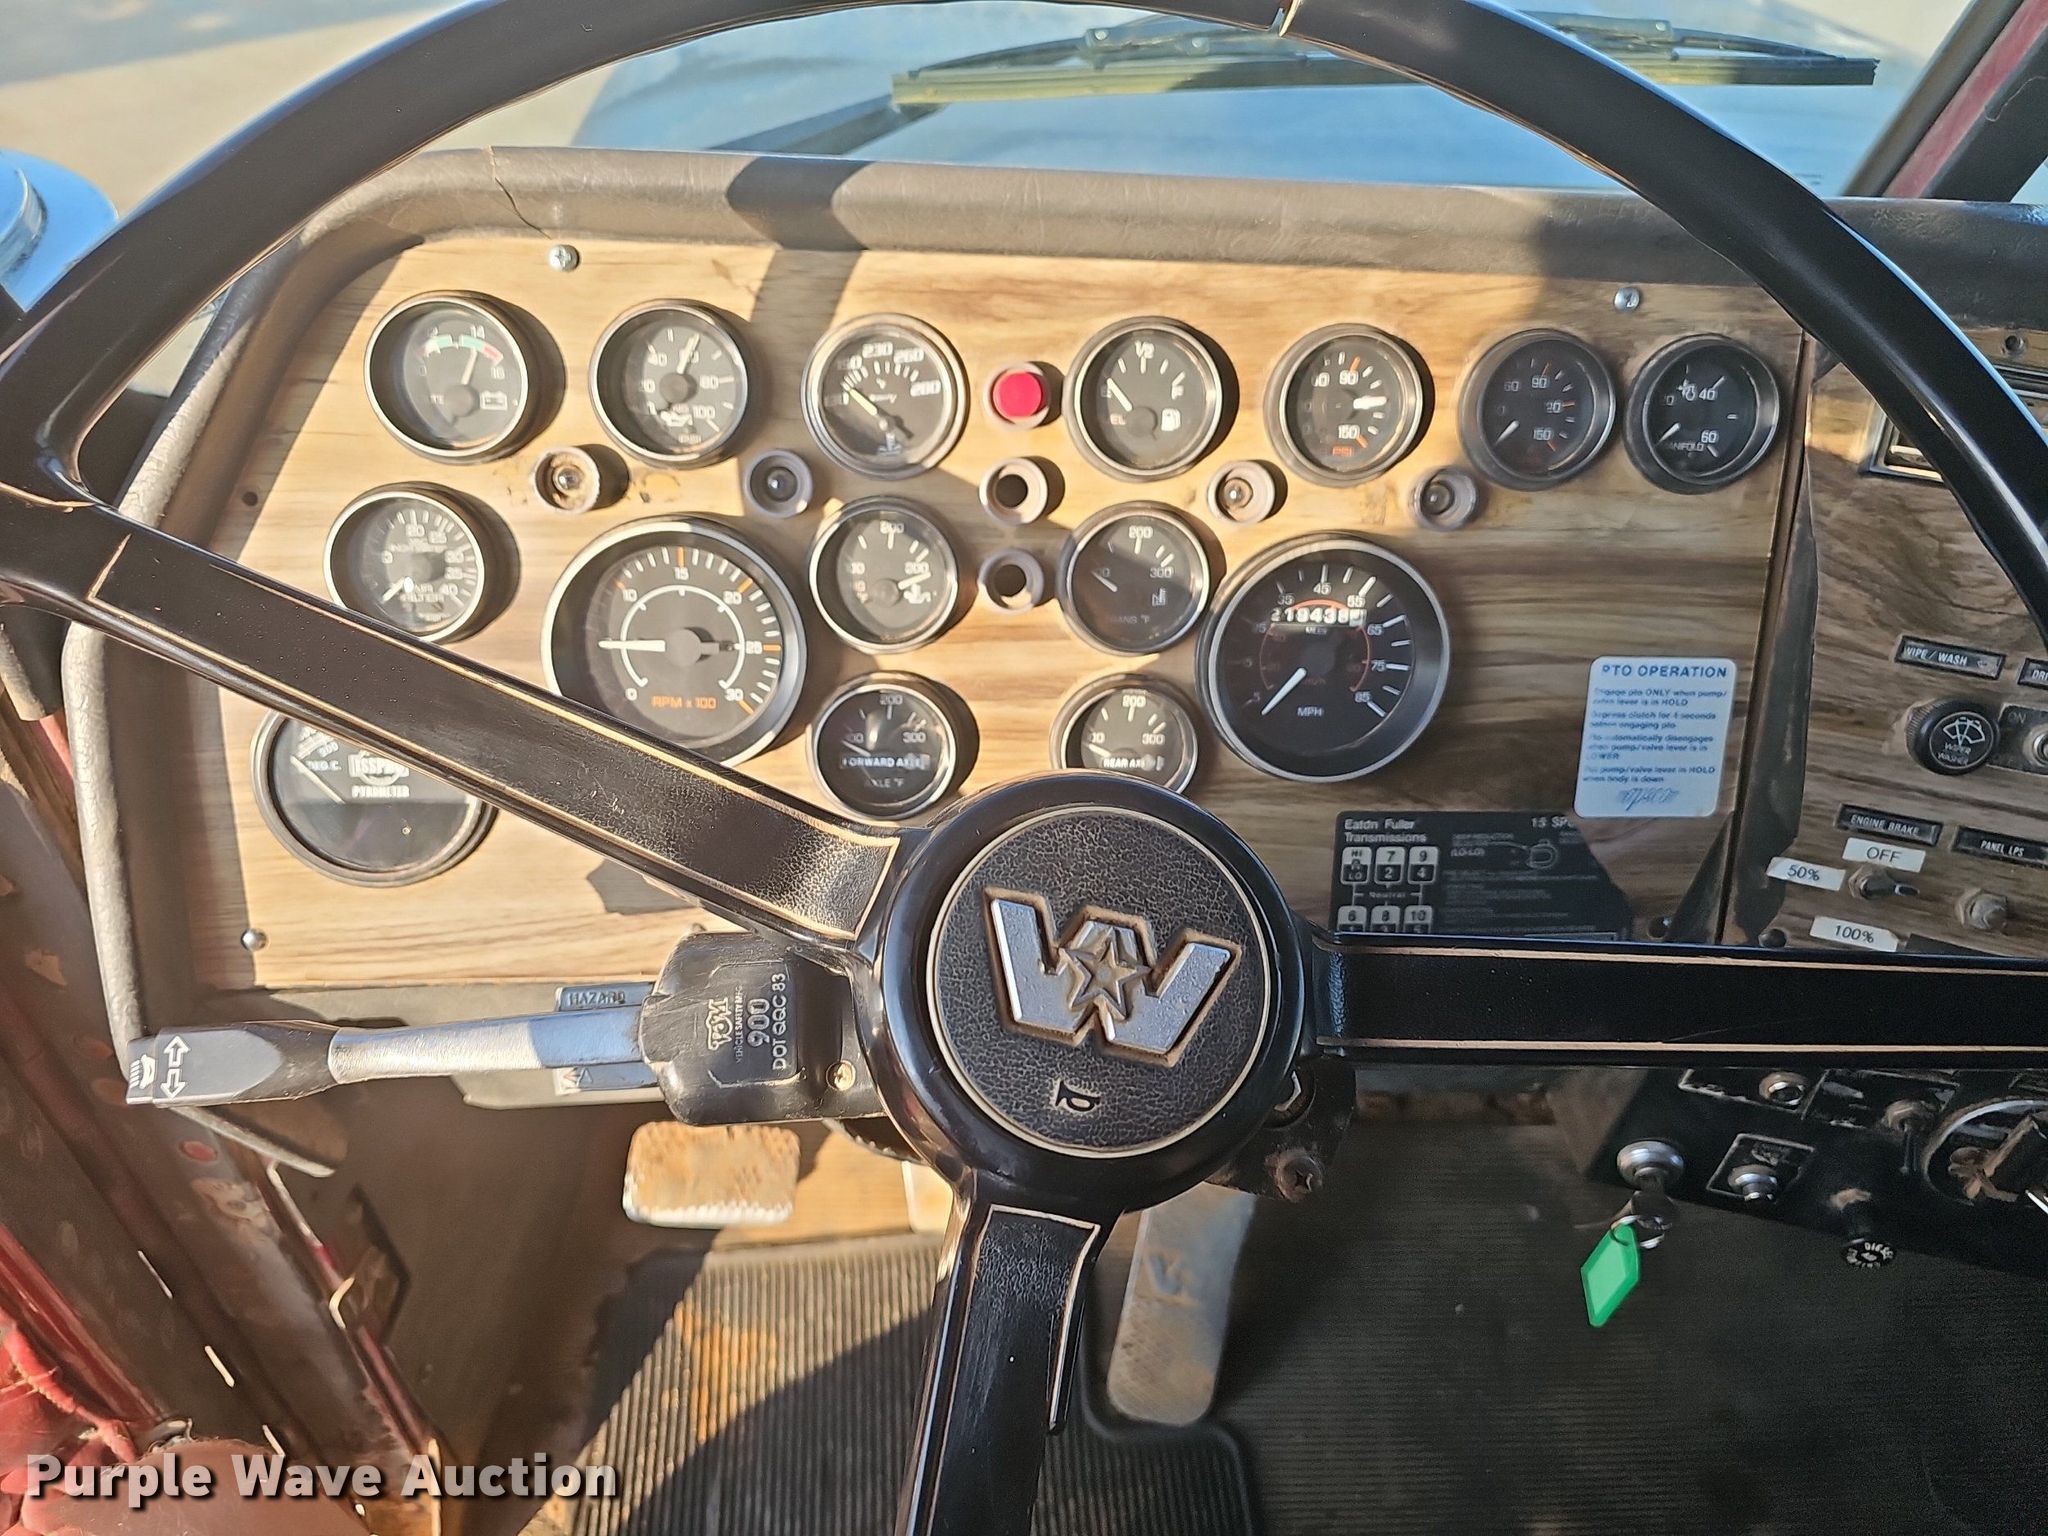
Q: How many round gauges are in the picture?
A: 15